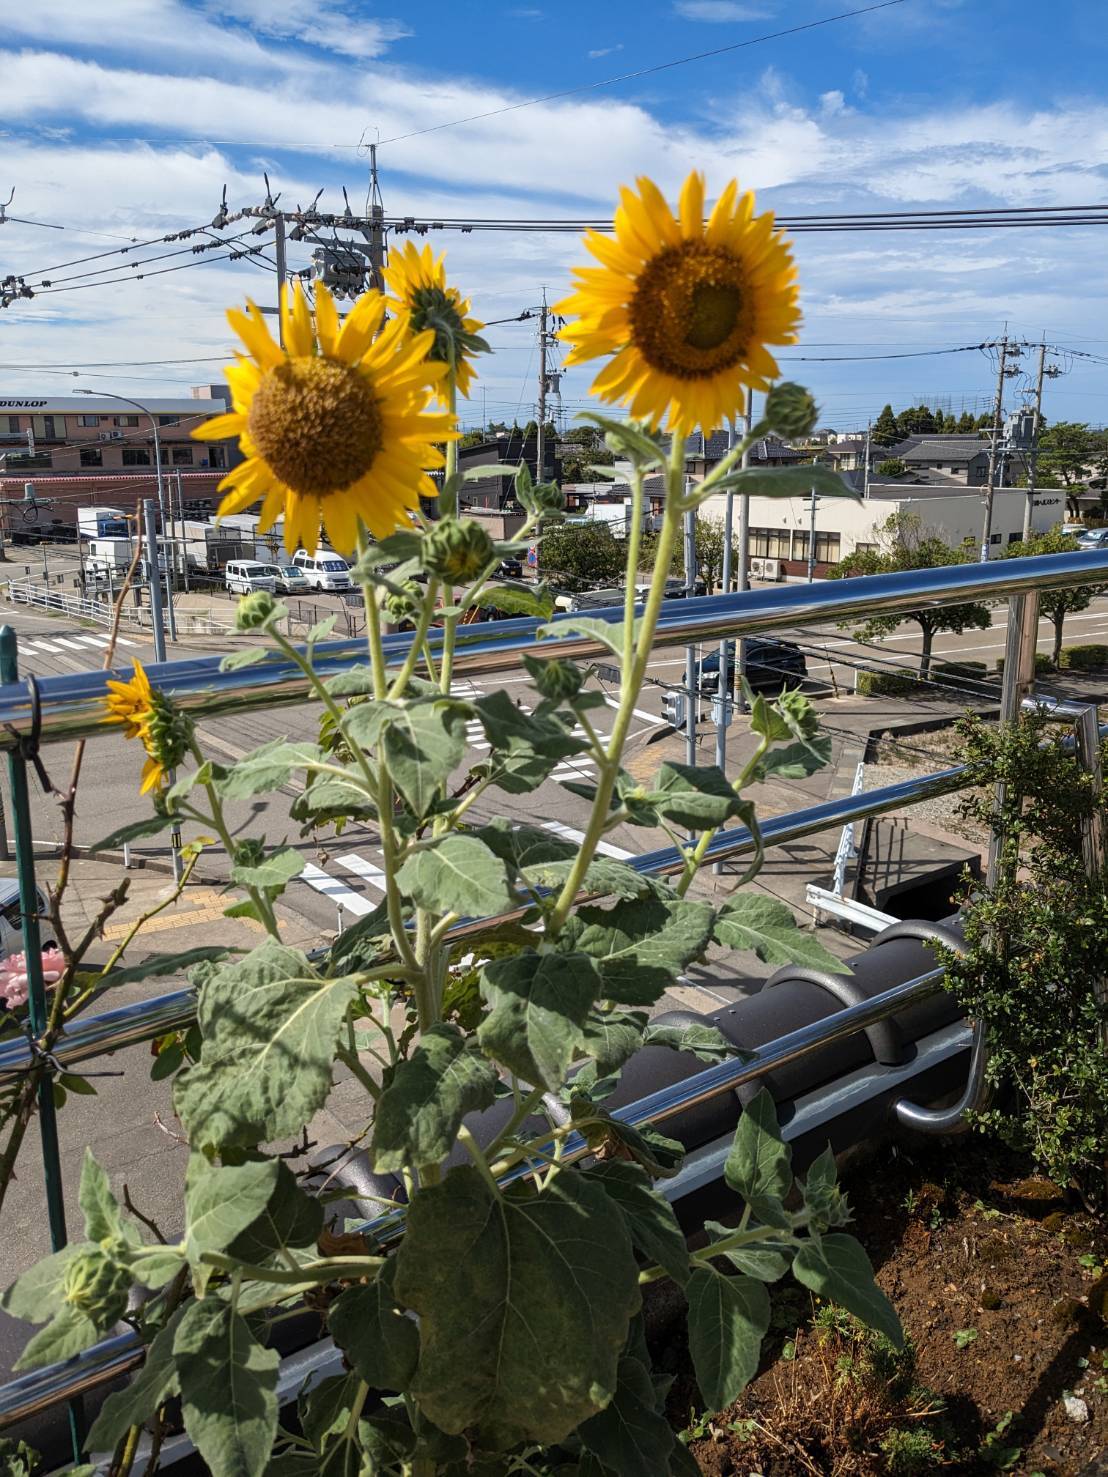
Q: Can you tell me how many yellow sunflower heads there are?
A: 4